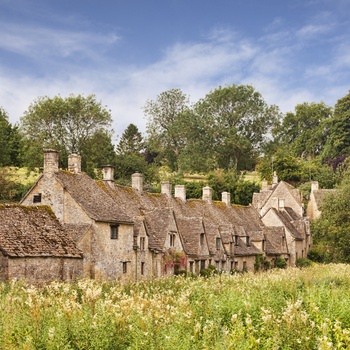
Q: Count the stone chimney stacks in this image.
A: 11